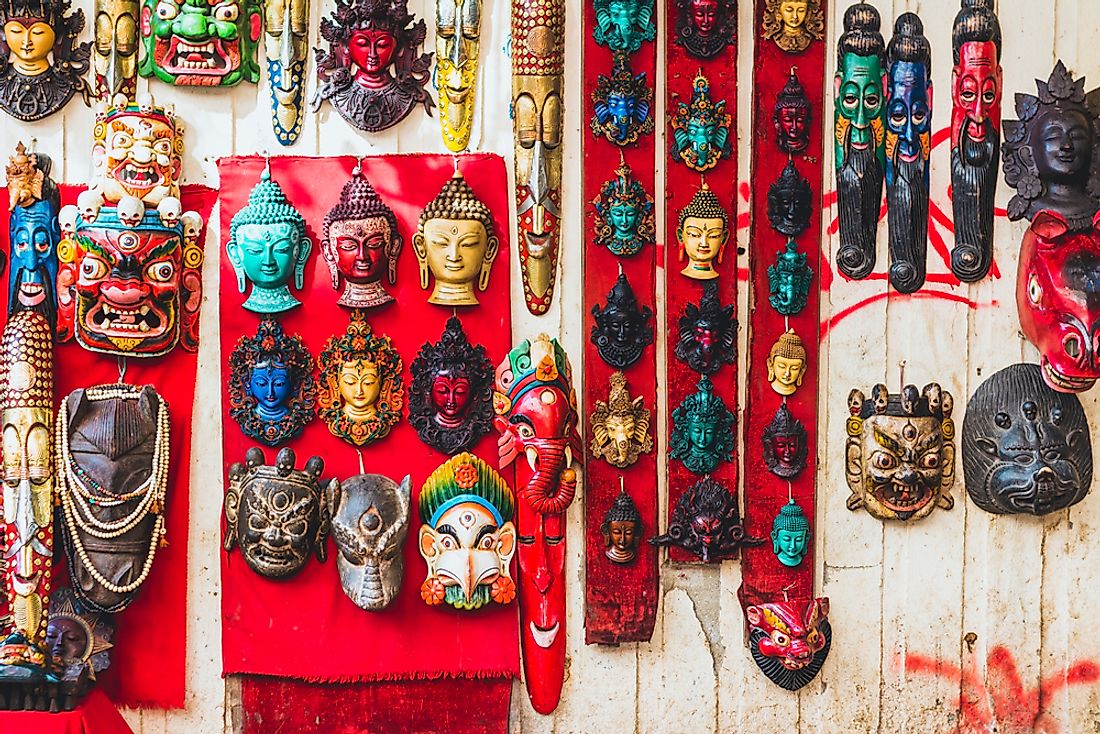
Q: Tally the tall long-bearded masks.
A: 3